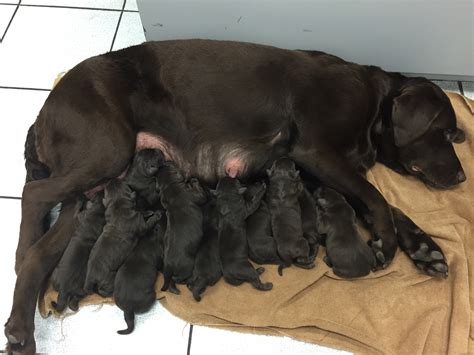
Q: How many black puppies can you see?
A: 11